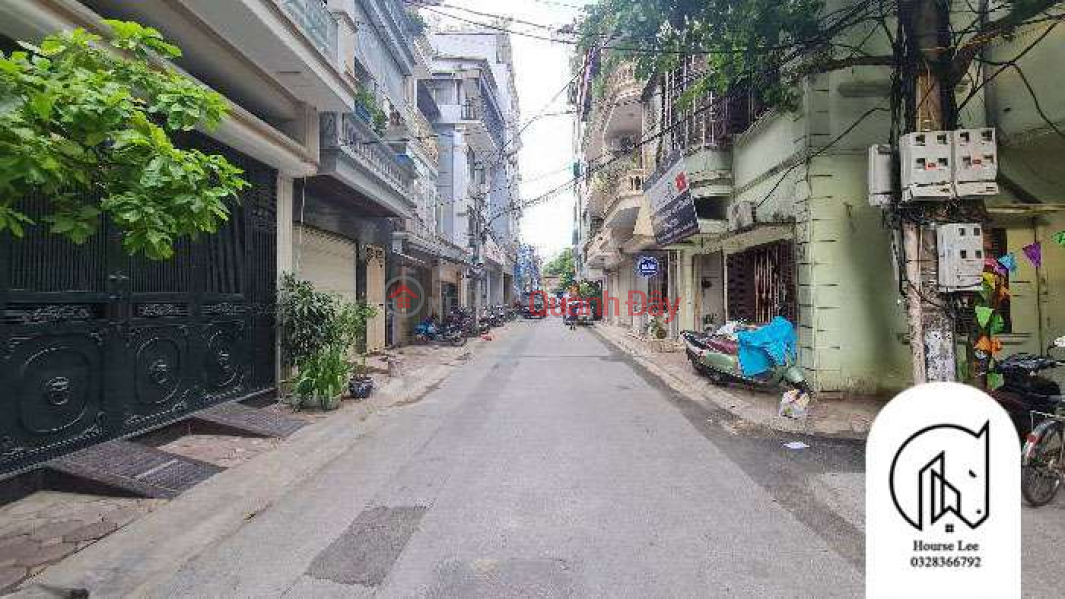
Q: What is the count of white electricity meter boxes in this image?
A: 4